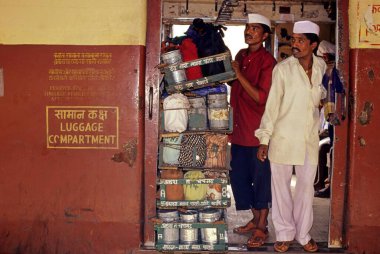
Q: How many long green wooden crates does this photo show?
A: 5